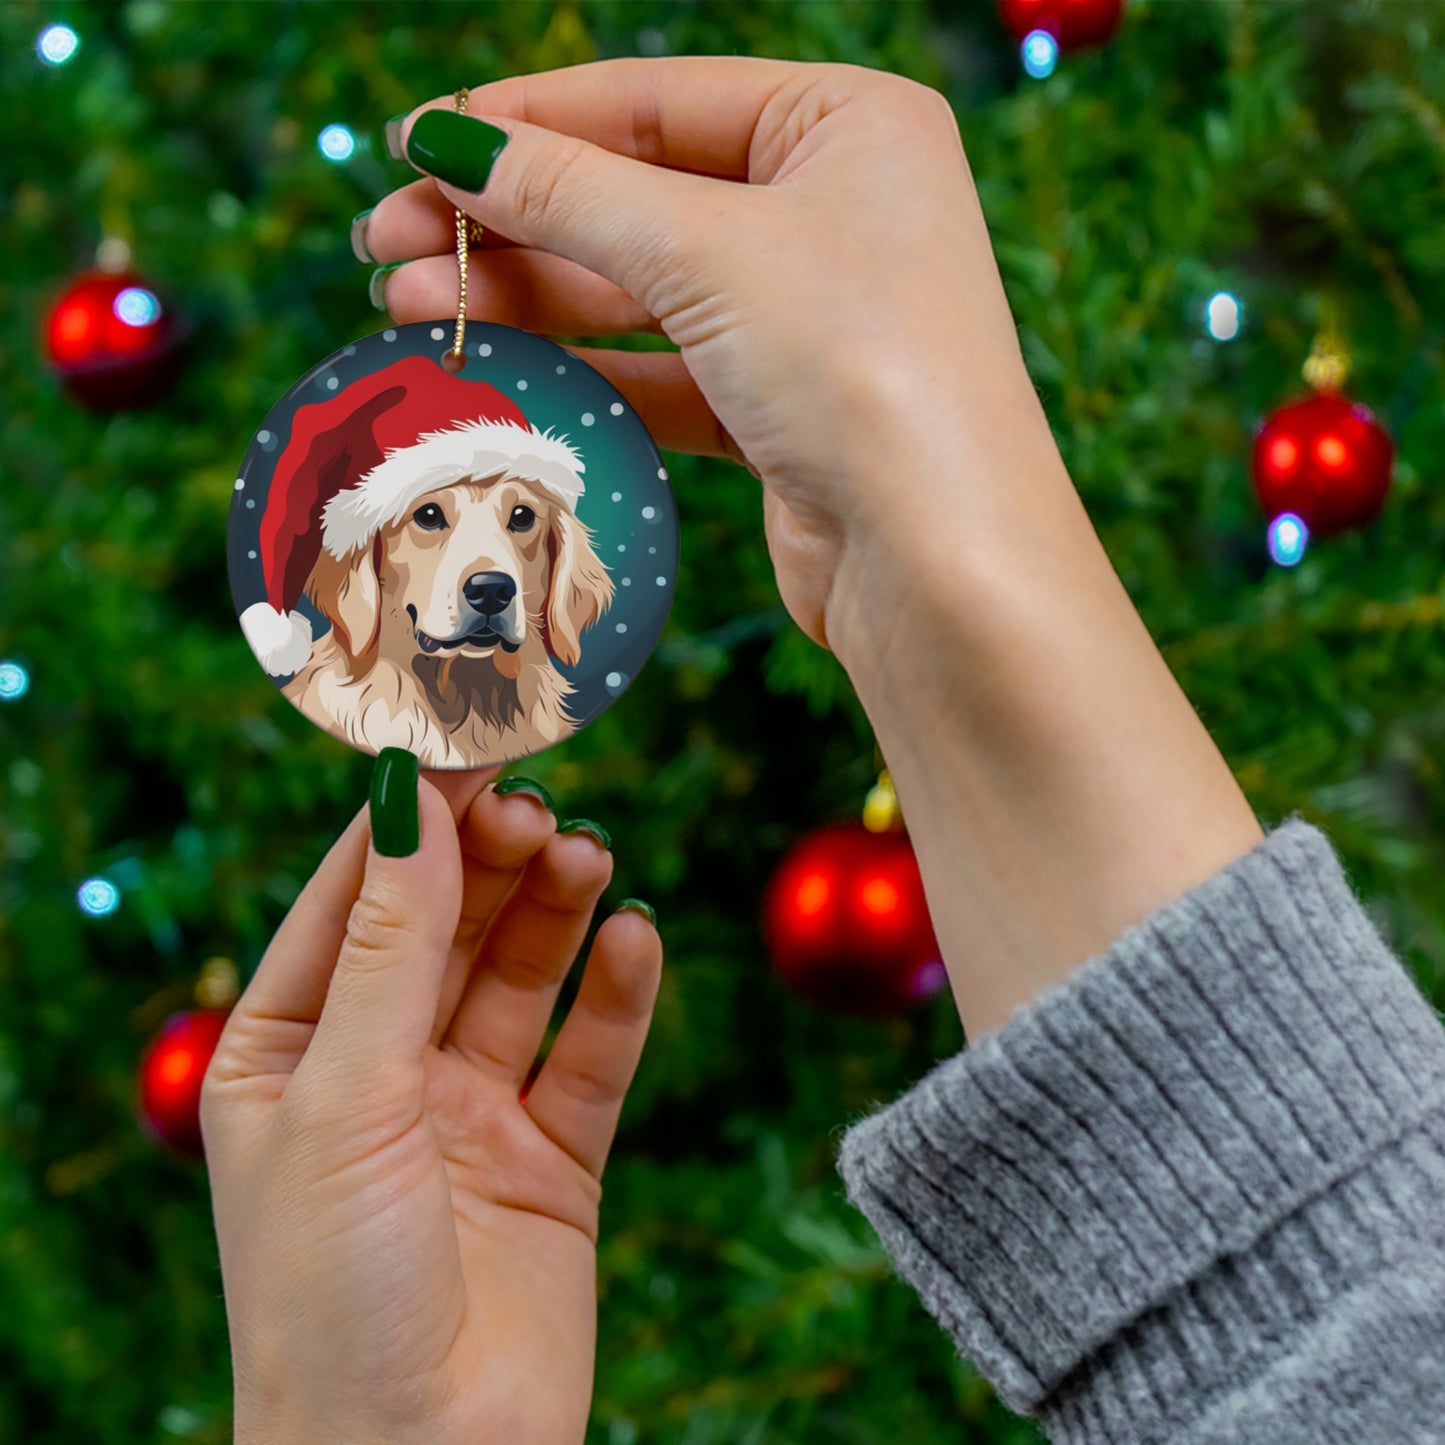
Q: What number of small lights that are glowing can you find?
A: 8